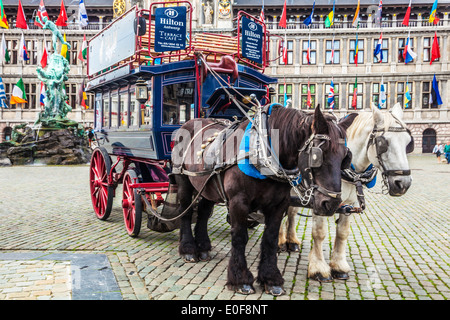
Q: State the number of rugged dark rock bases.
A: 1